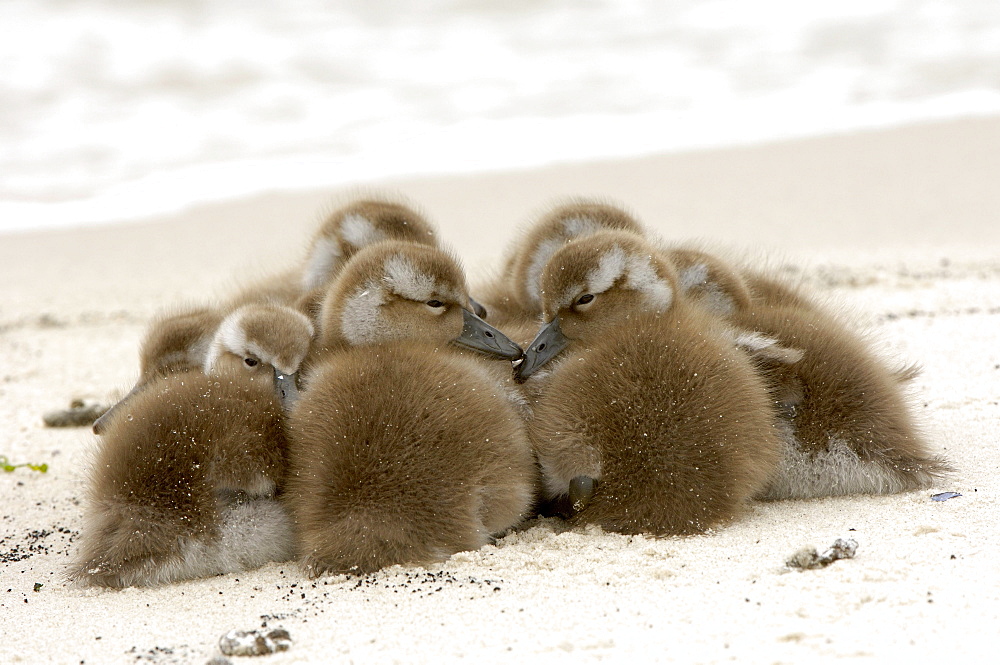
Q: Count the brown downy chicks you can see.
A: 7